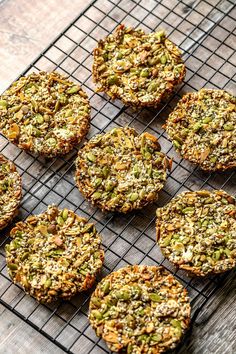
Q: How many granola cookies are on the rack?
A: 8